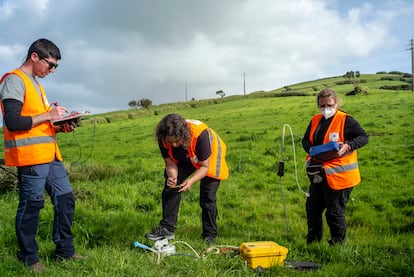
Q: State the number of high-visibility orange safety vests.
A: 3